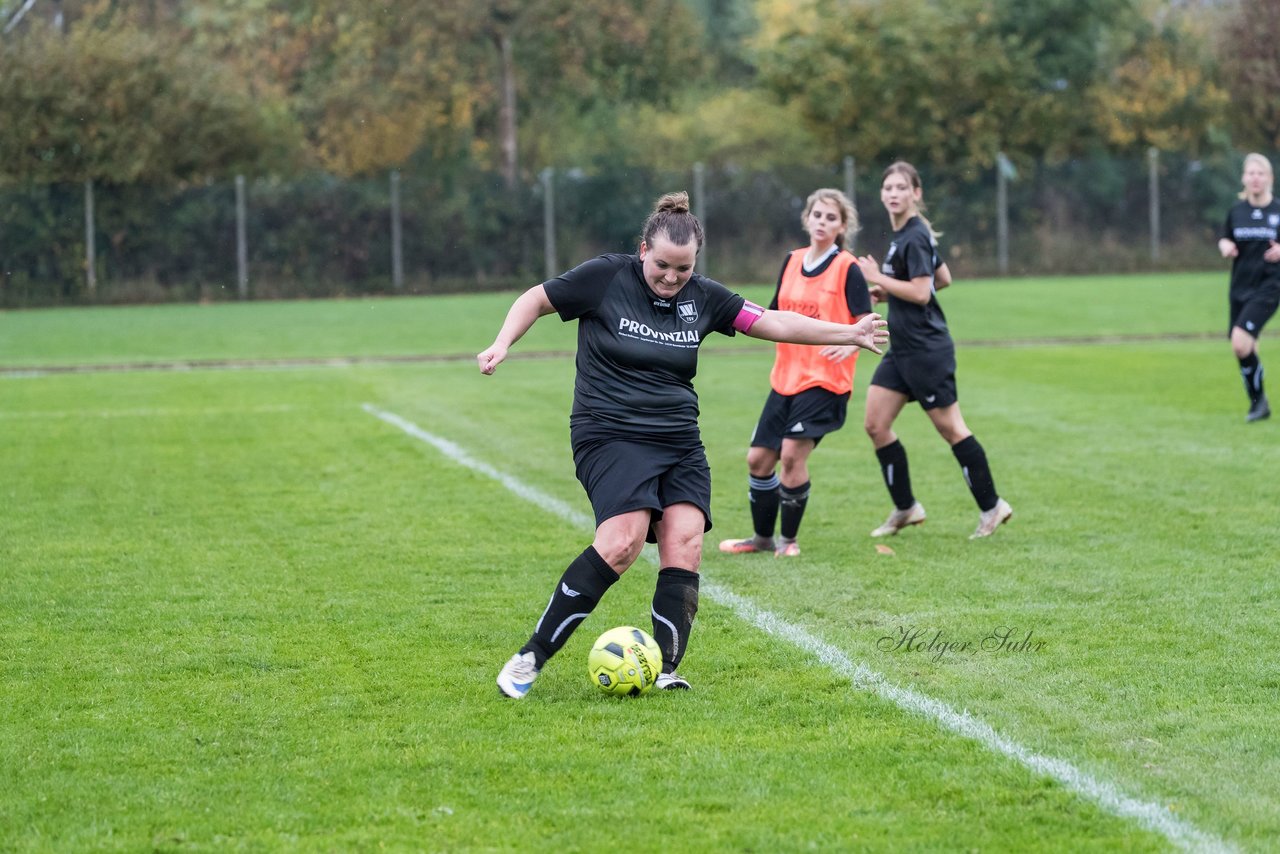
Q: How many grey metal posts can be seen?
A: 8